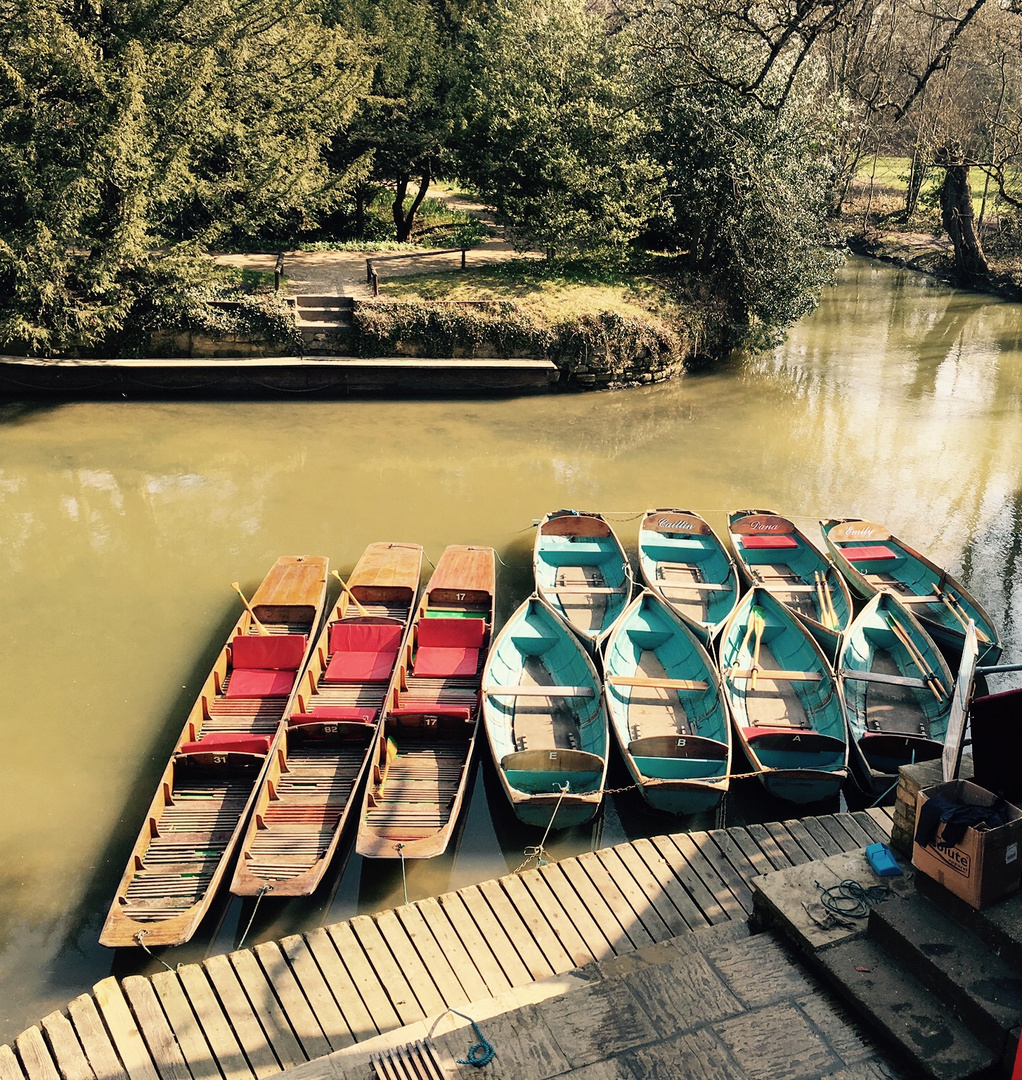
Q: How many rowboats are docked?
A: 8